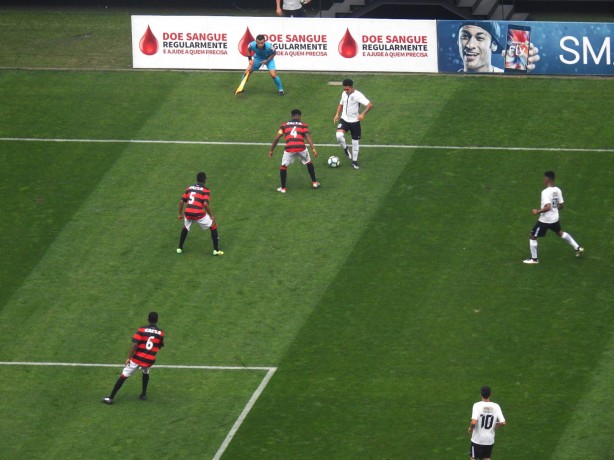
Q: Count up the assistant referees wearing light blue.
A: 1